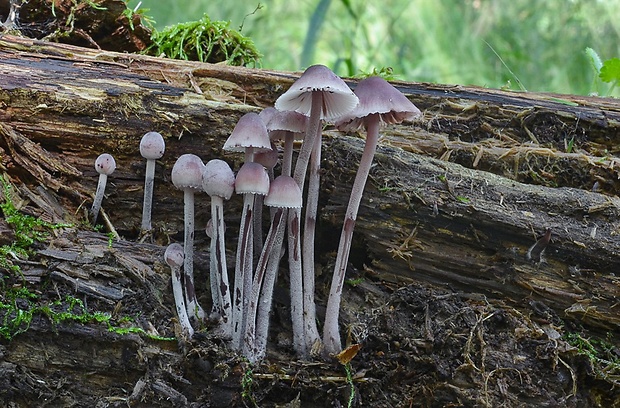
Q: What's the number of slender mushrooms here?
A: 14